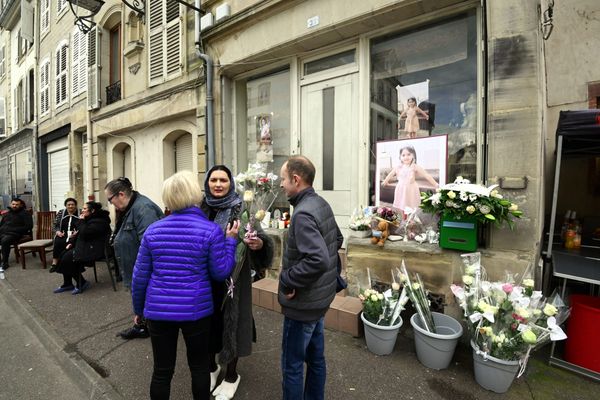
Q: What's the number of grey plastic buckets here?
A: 3